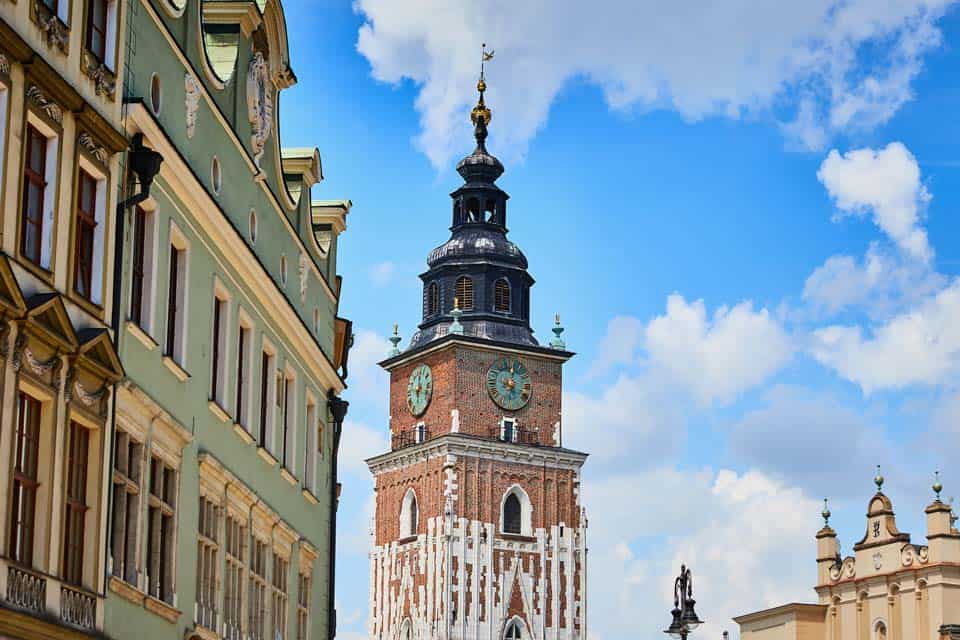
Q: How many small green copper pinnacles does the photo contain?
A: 3